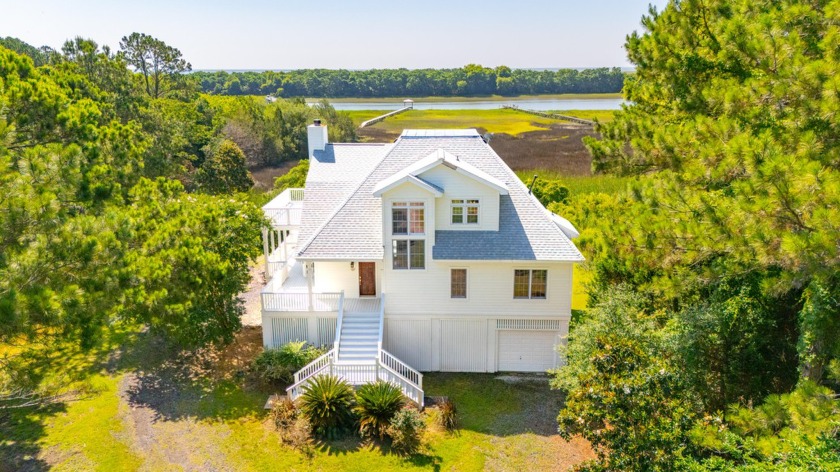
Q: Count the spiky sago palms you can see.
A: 2